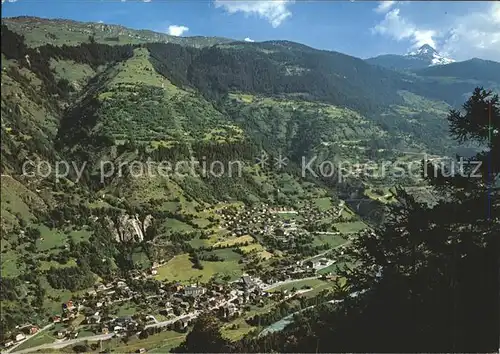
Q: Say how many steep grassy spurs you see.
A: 1